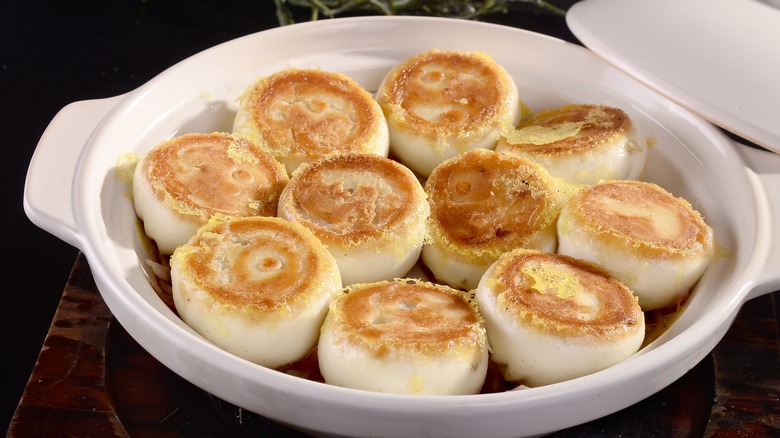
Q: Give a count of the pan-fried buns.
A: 10